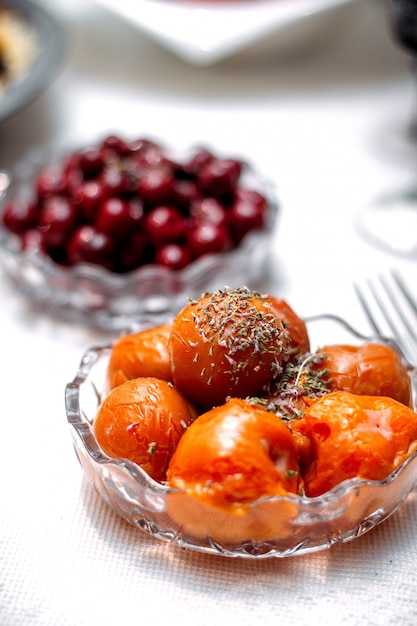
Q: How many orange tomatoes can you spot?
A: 7